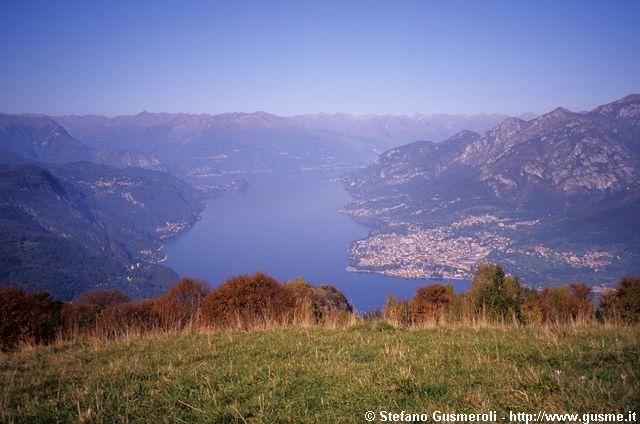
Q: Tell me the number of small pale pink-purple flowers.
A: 3